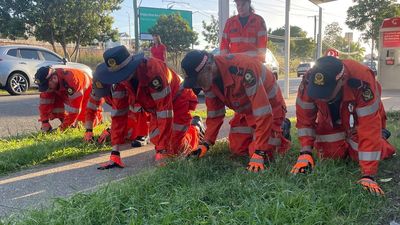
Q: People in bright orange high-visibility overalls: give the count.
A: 6